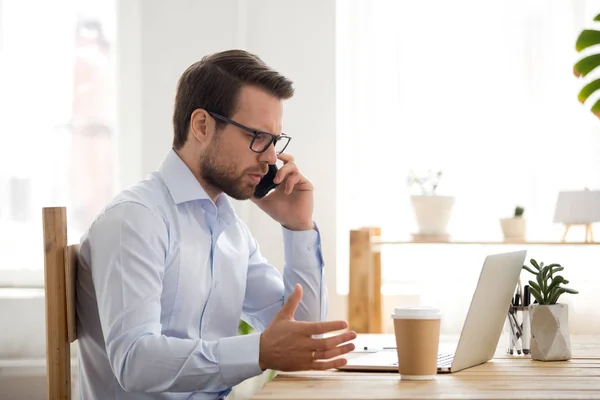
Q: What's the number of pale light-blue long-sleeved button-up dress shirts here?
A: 1